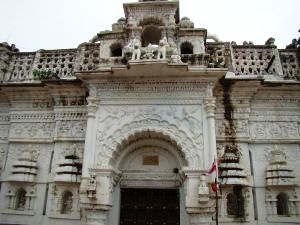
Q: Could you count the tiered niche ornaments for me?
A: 4